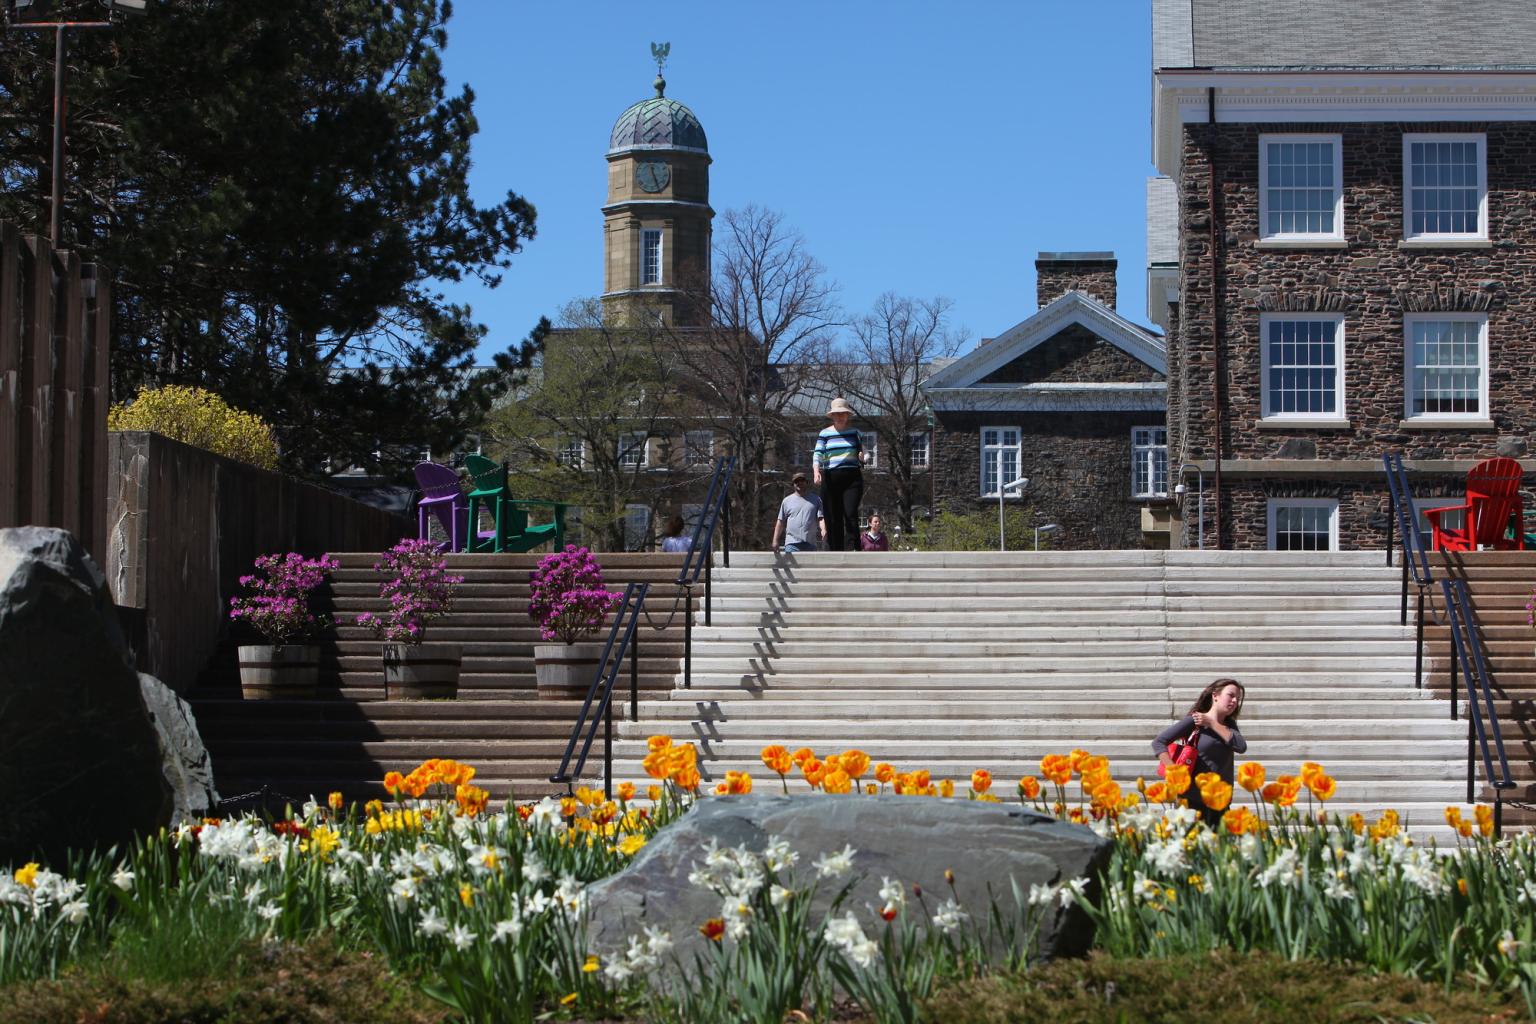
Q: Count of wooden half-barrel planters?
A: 3